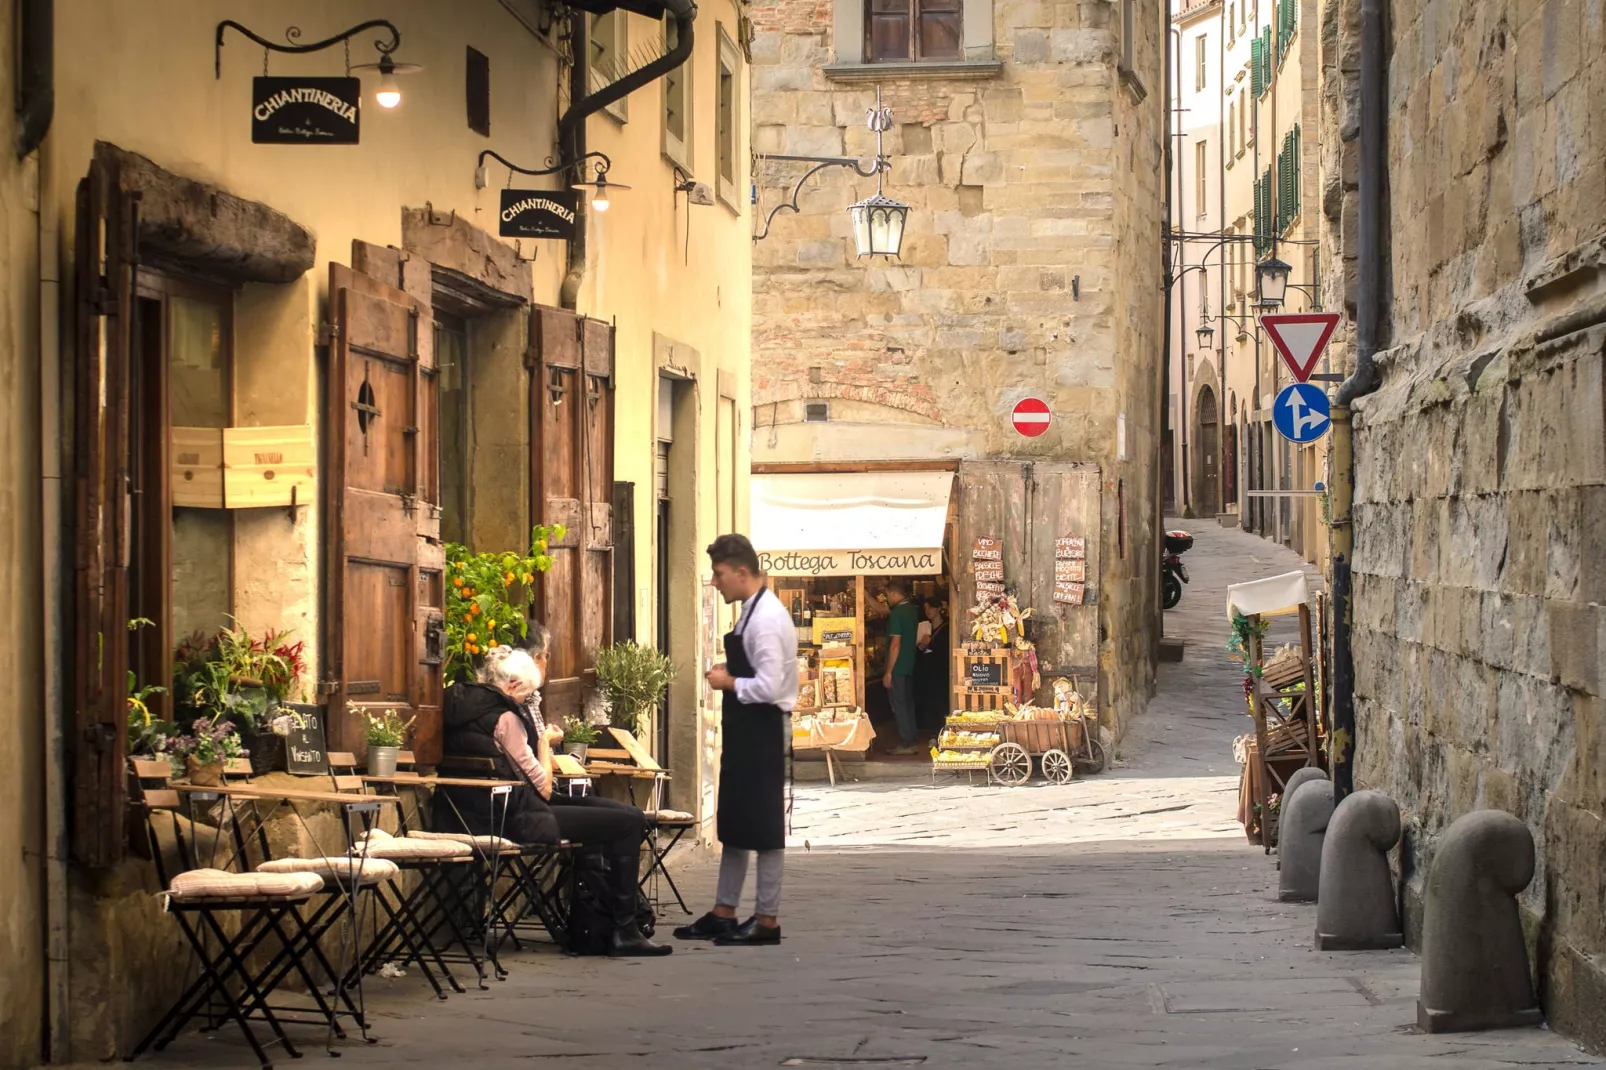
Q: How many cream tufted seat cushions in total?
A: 5